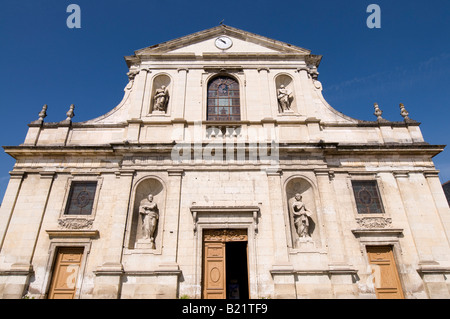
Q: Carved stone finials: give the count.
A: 4